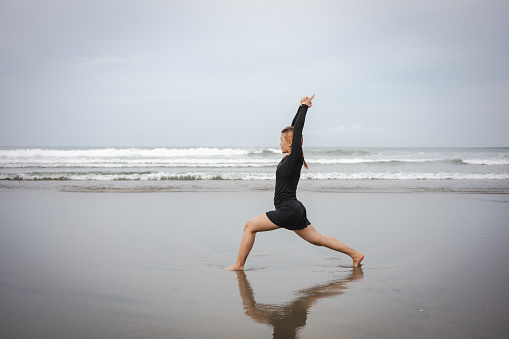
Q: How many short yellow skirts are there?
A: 0